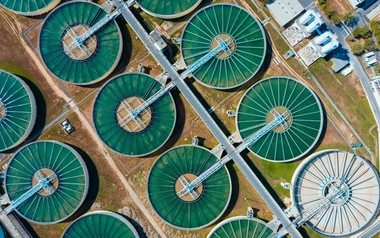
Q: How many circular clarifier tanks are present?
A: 12